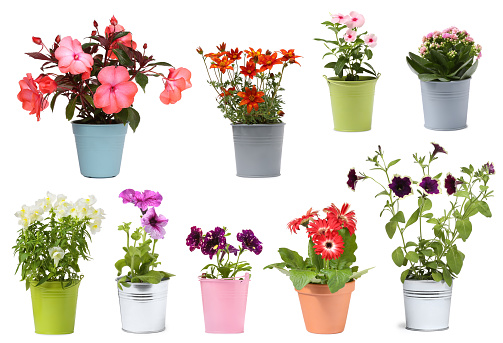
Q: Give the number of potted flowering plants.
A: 9